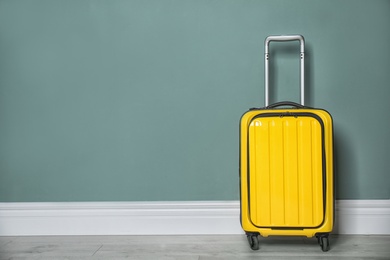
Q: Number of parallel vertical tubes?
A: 2